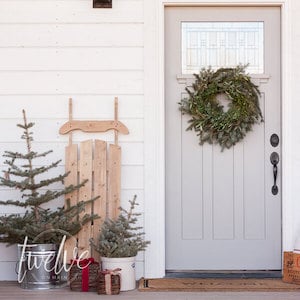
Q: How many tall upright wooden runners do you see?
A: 2